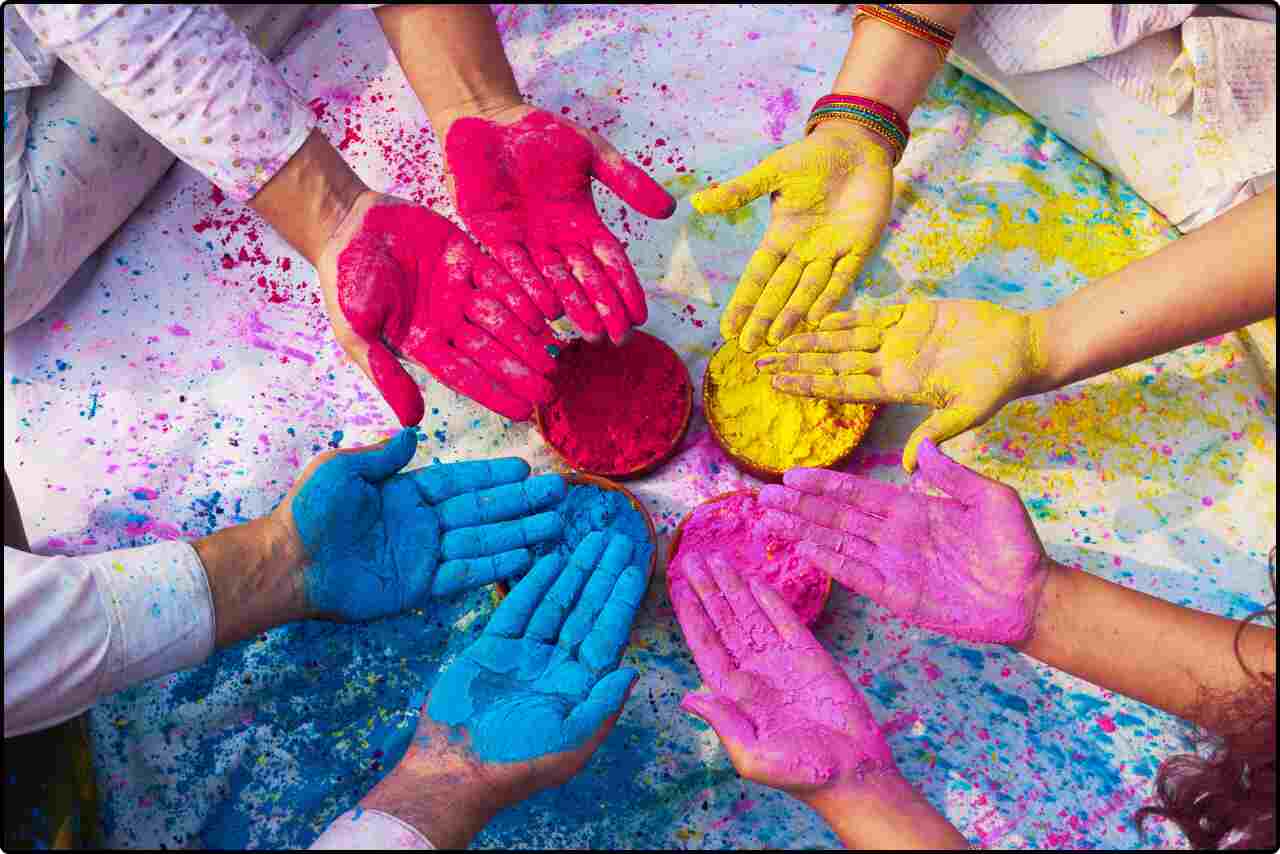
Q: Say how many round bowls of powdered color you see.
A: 4